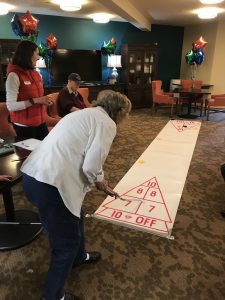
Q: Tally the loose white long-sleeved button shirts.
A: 1